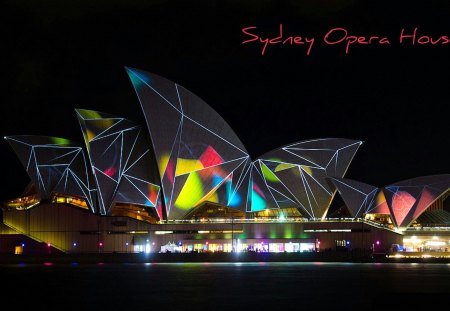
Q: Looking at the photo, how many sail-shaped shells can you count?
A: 6